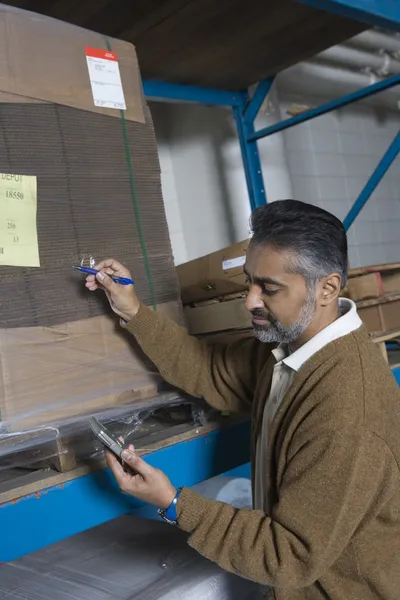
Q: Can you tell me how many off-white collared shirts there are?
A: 1